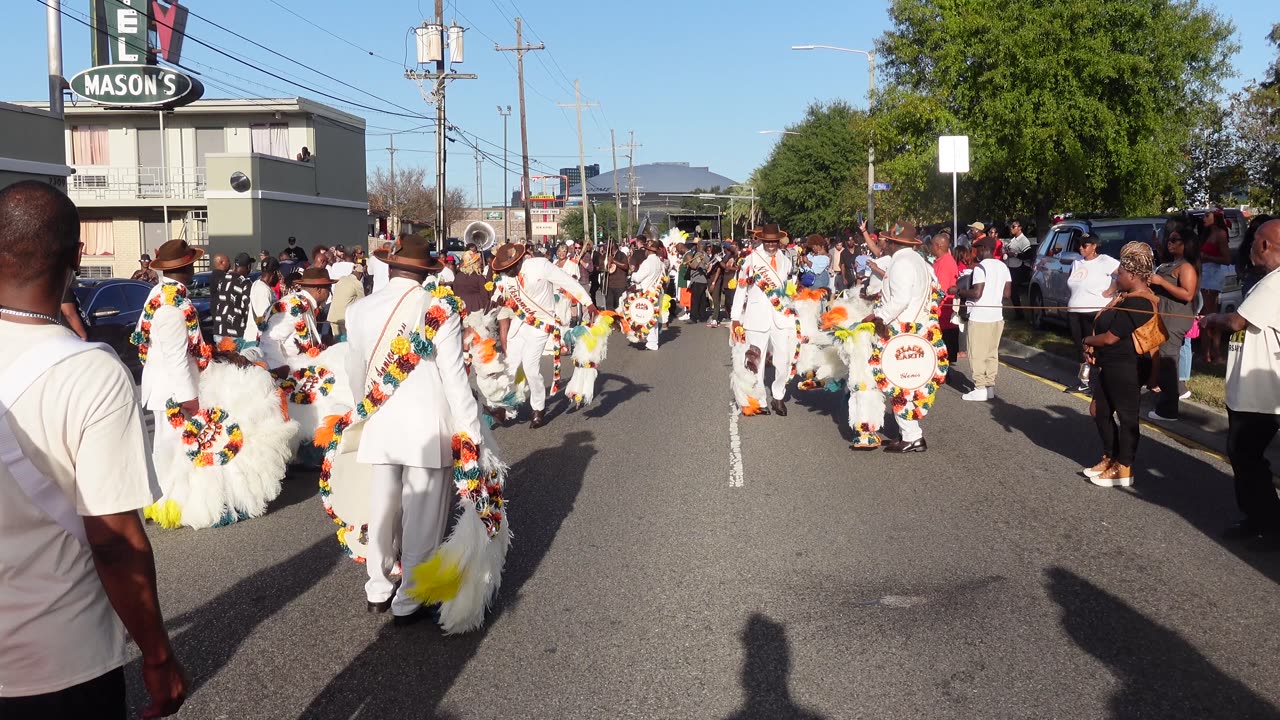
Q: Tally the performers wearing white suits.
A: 7